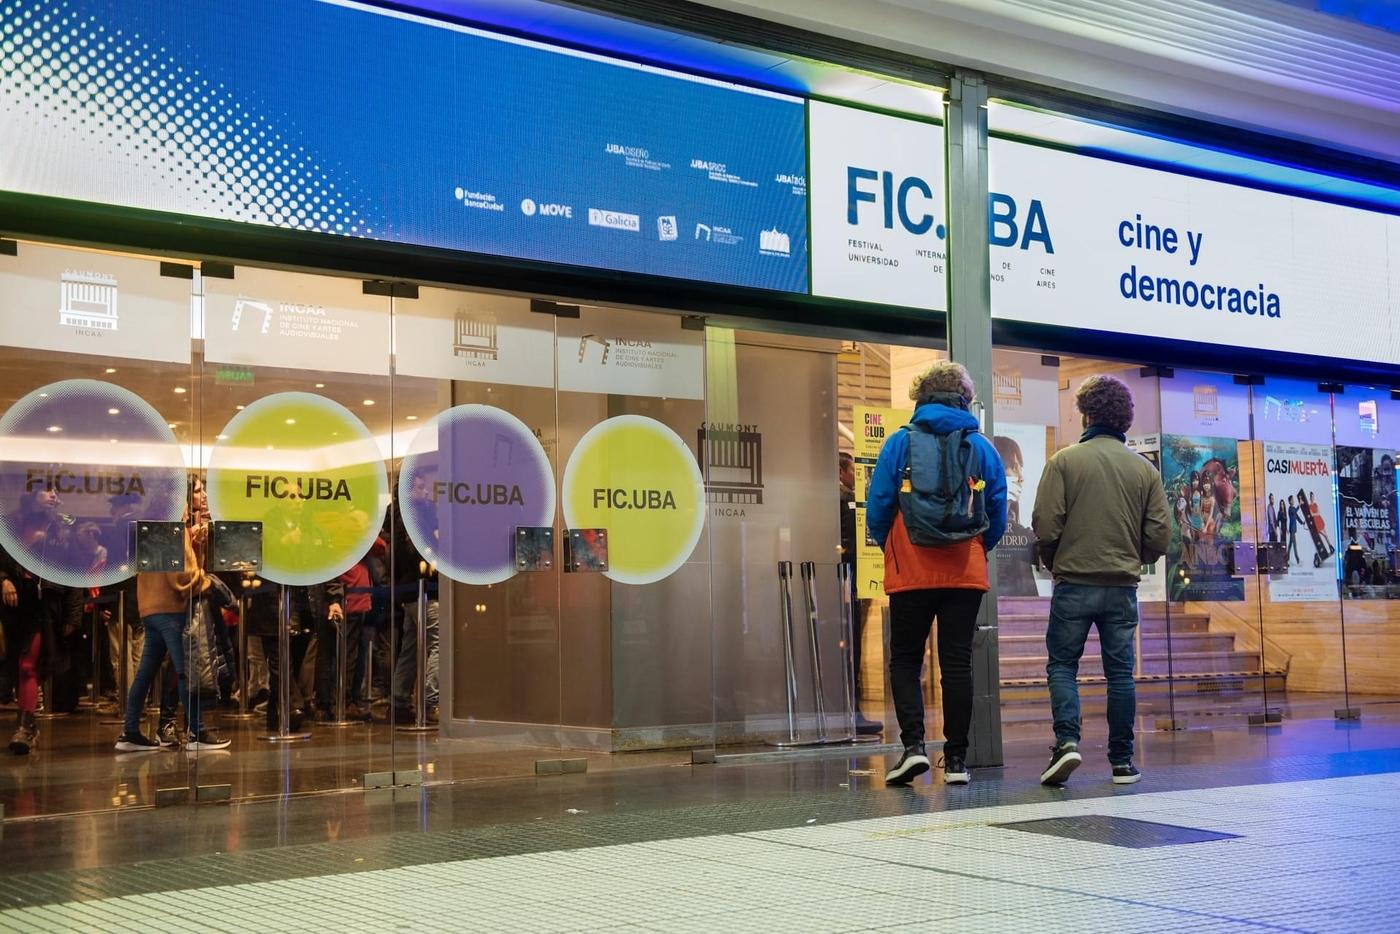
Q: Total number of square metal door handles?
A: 6